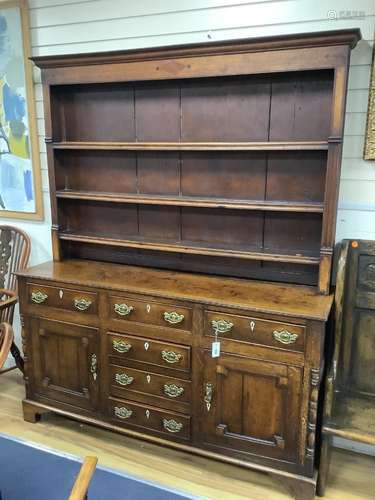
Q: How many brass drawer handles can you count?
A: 12